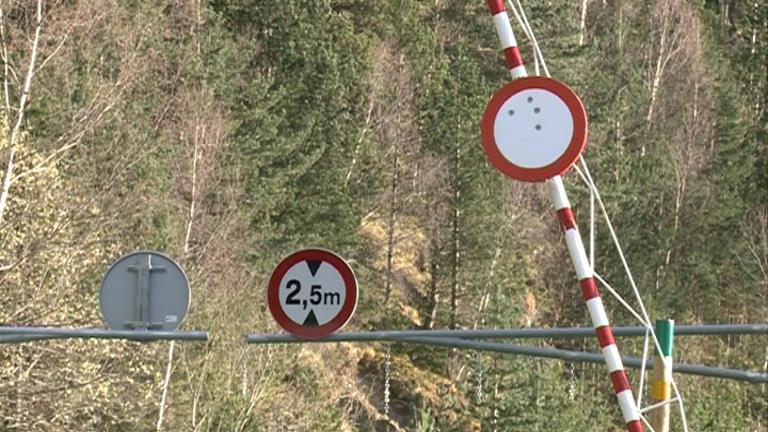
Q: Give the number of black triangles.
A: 2